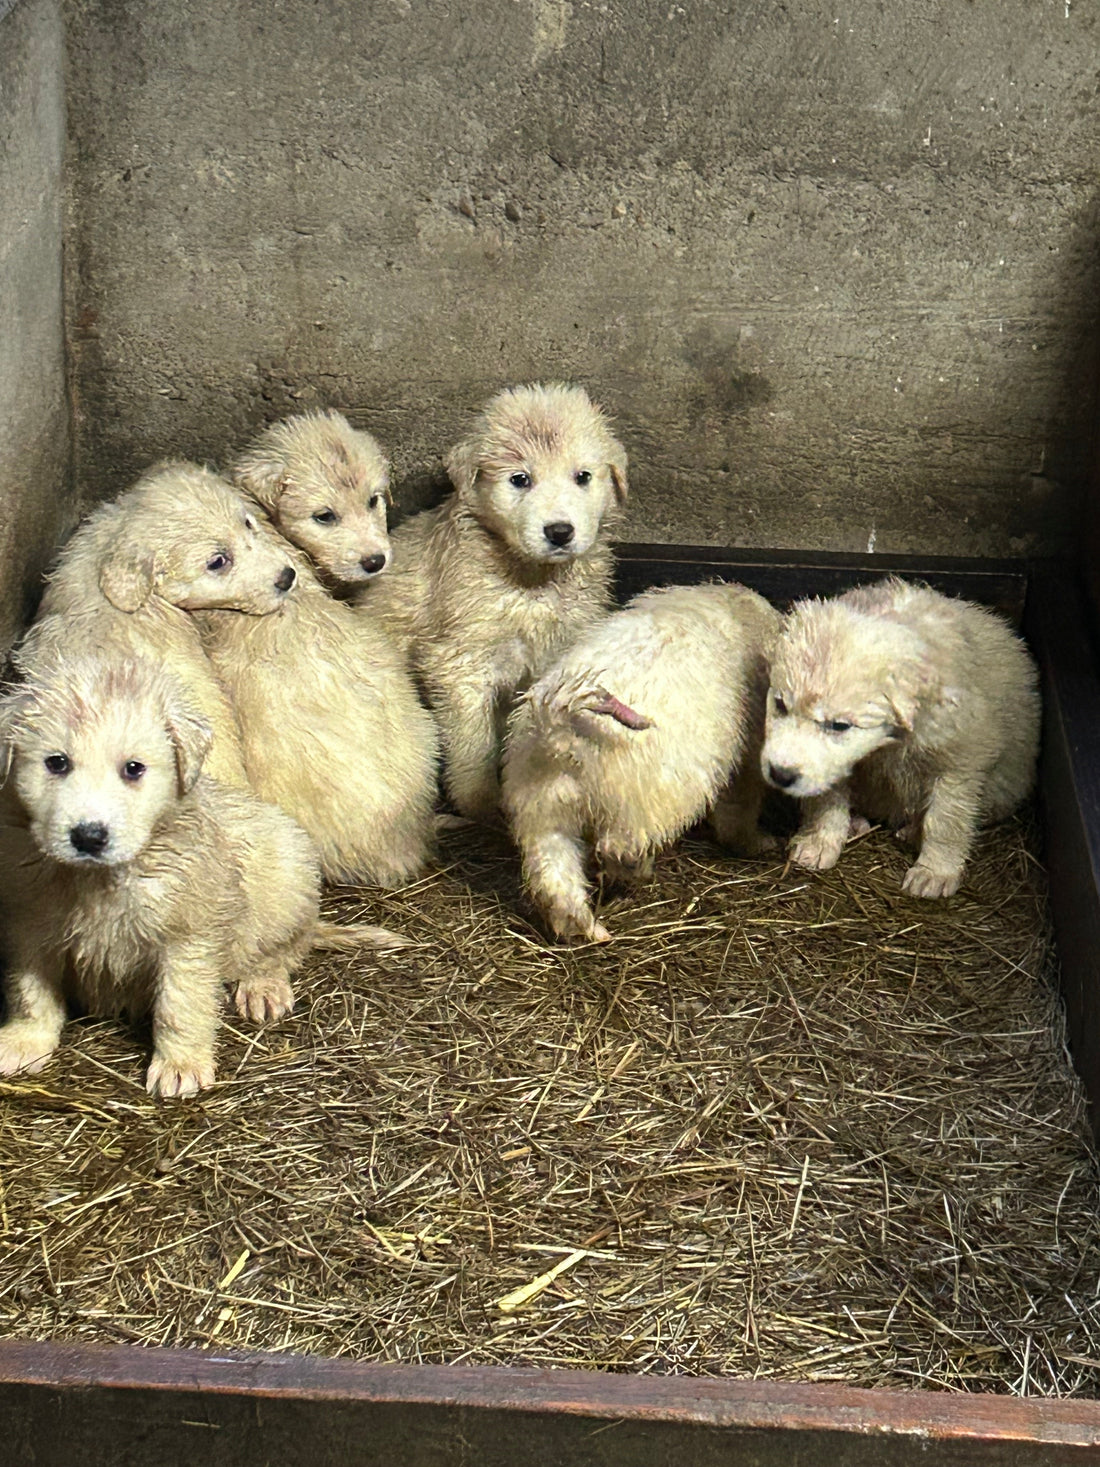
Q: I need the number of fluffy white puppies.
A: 6